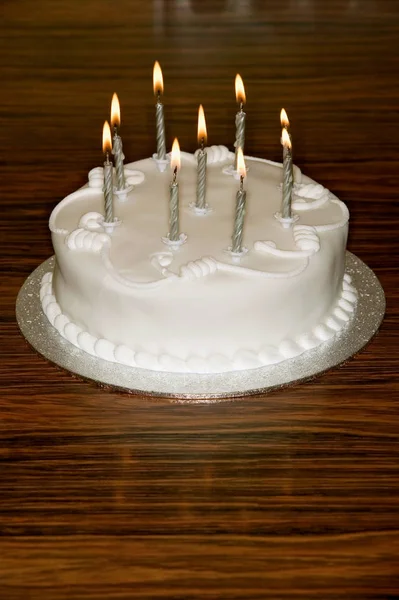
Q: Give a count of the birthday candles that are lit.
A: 9